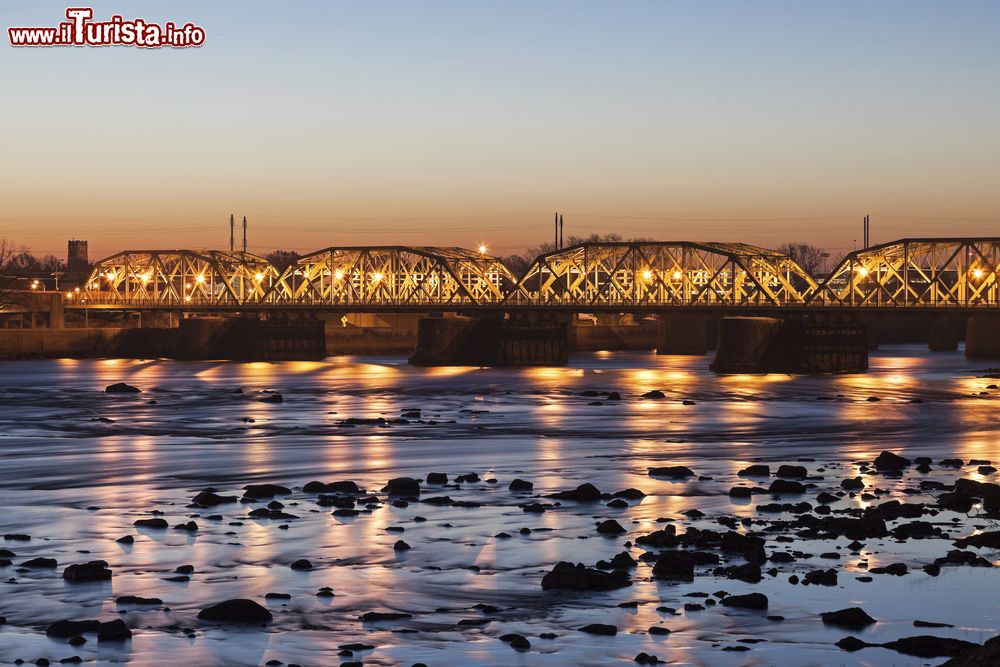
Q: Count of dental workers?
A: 0